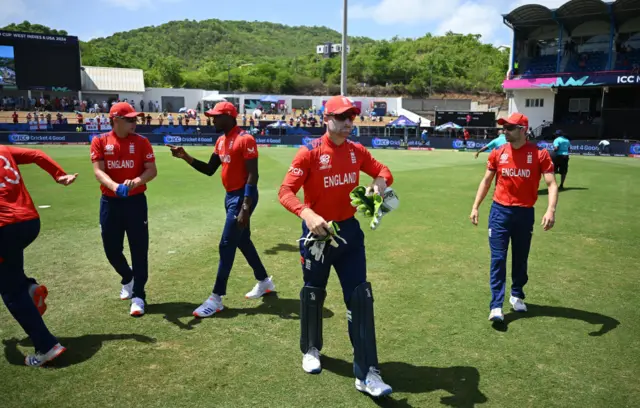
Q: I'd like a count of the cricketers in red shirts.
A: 5